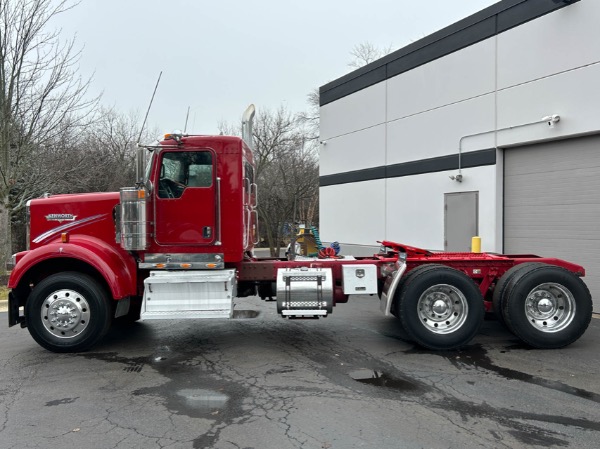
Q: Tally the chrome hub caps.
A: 3